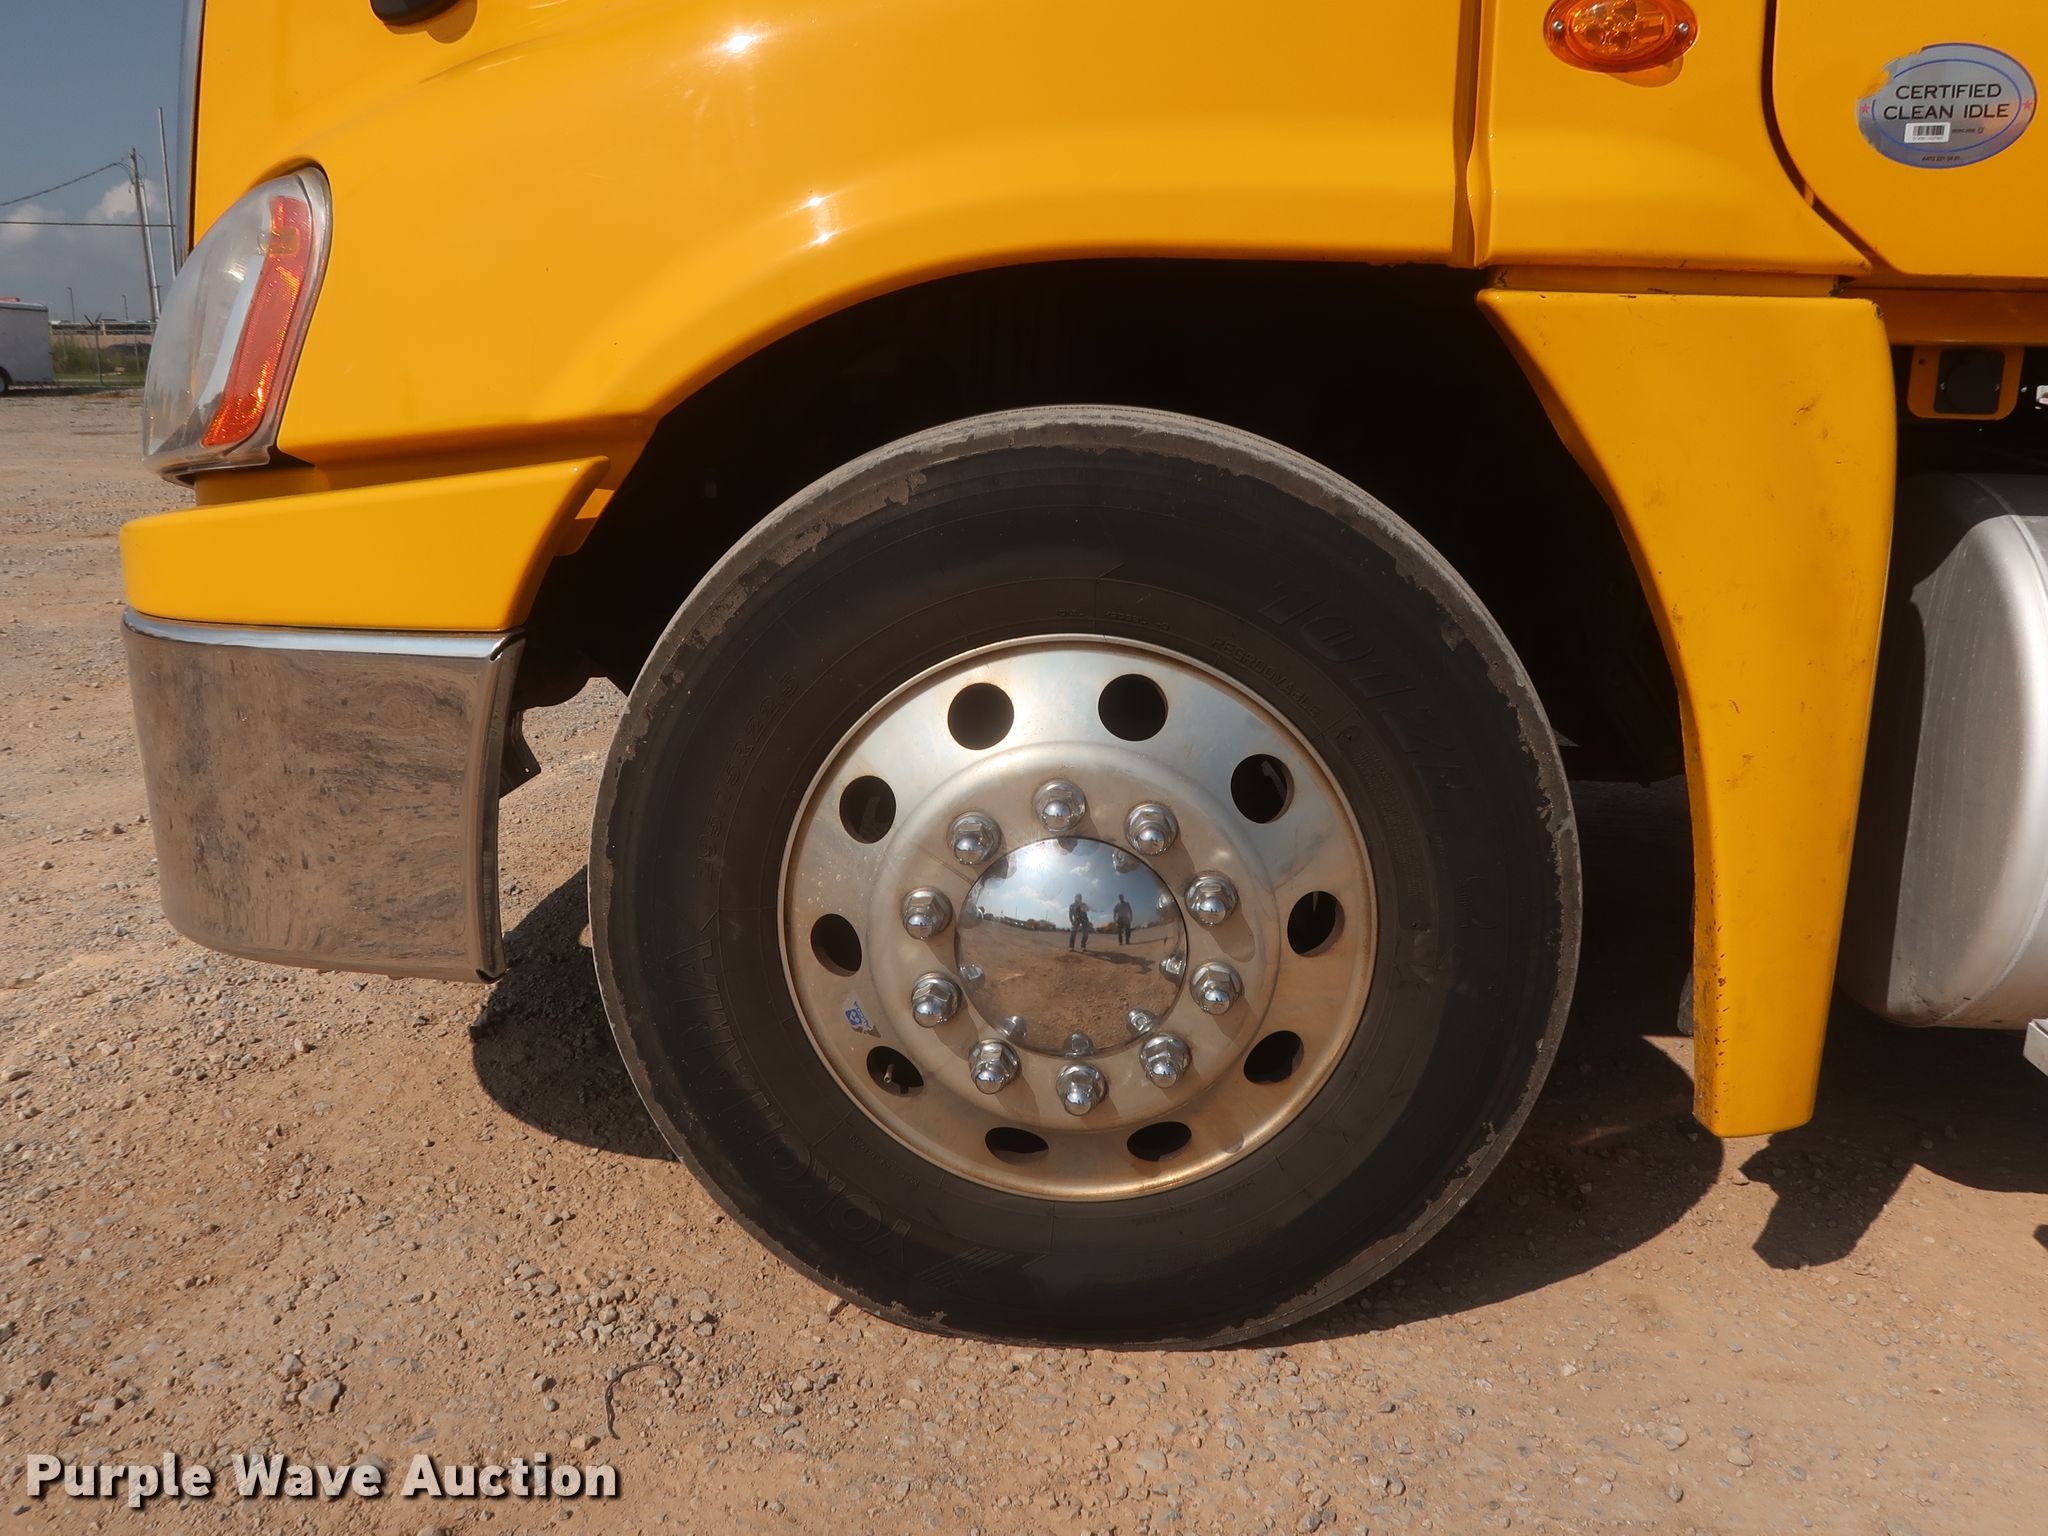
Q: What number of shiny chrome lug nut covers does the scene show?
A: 10